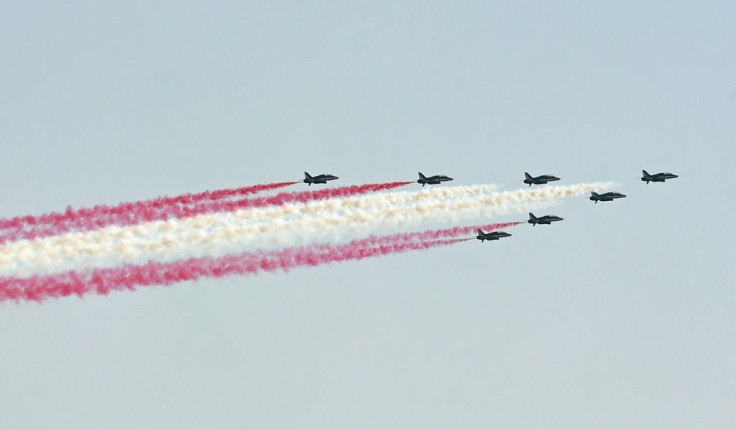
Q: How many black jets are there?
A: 7